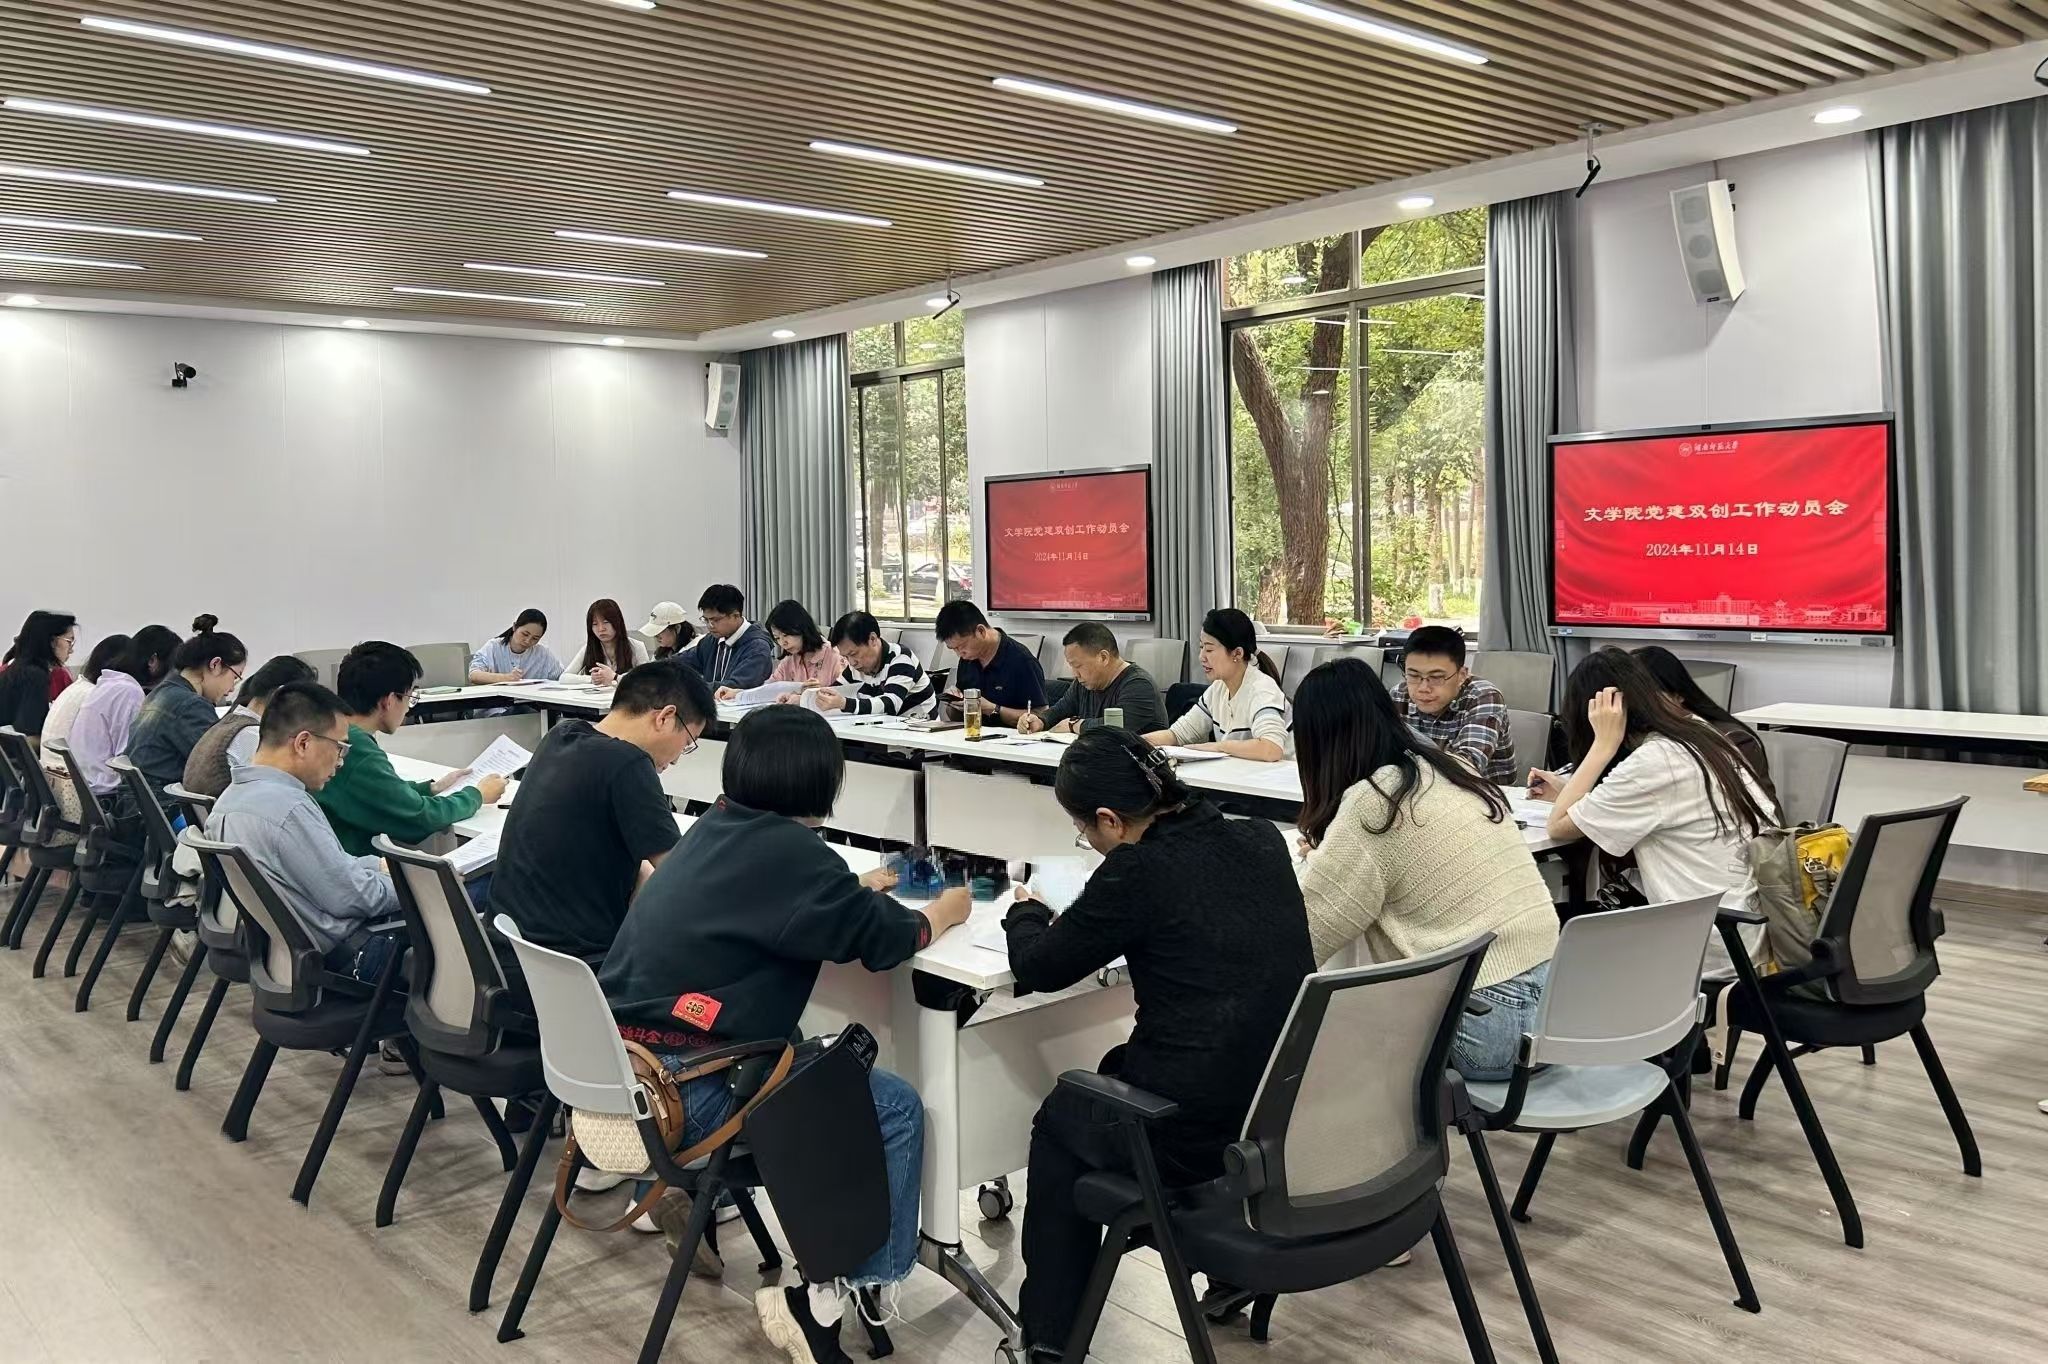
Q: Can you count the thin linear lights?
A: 13